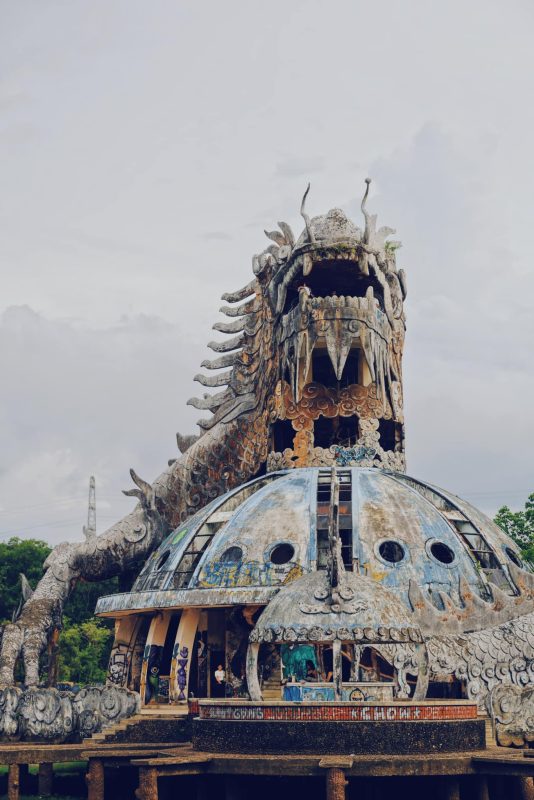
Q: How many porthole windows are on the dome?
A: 6